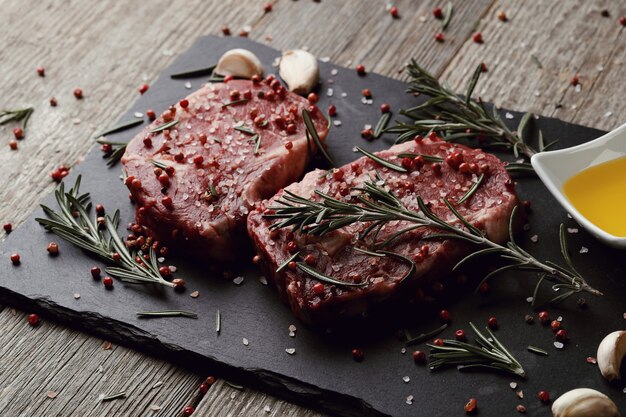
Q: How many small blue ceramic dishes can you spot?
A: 0